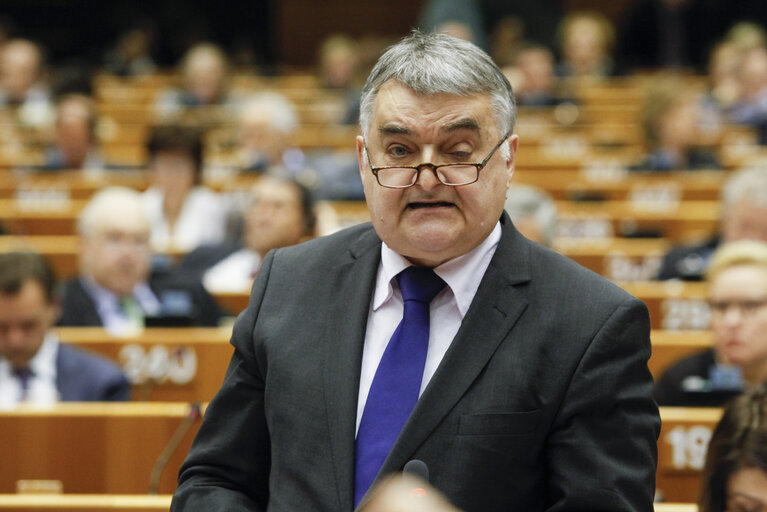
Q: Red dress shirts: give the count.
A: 0